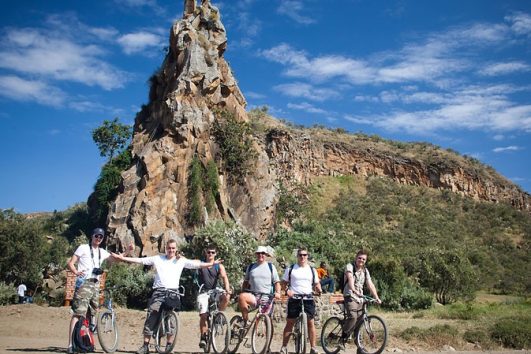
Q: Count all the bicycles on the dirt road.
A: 6